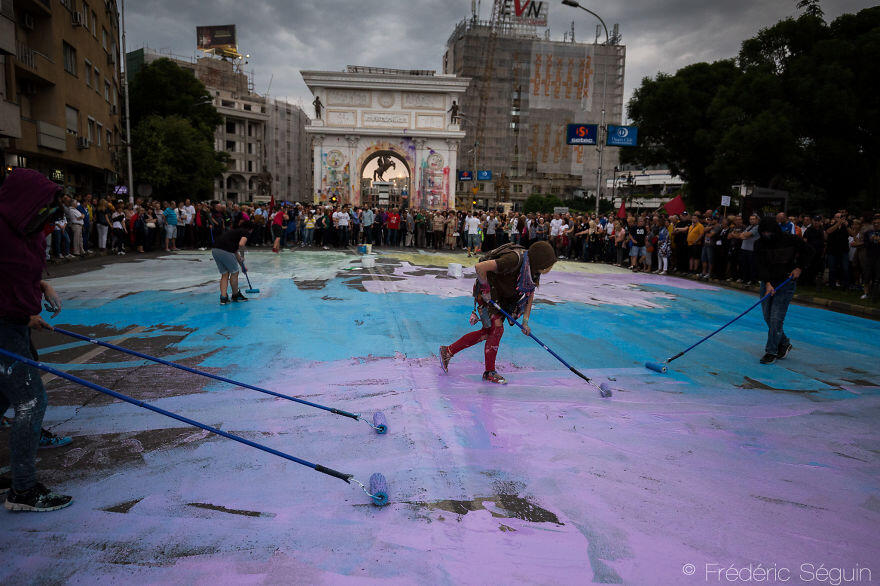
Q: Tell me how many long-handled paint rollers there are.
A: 5